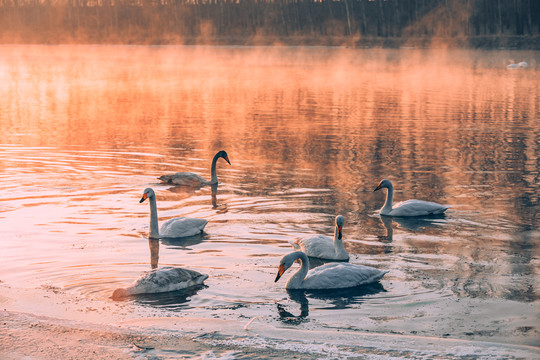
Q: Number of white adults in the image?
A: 4